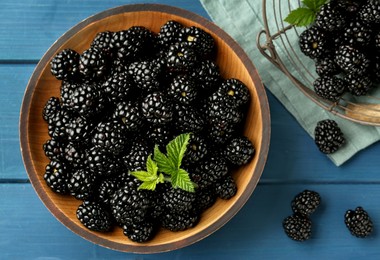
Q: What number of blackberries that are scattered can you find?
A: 4